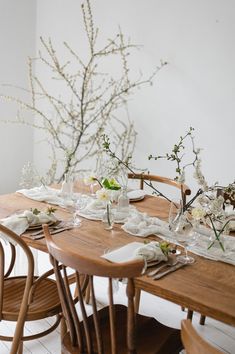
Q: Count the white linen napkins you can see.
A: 2